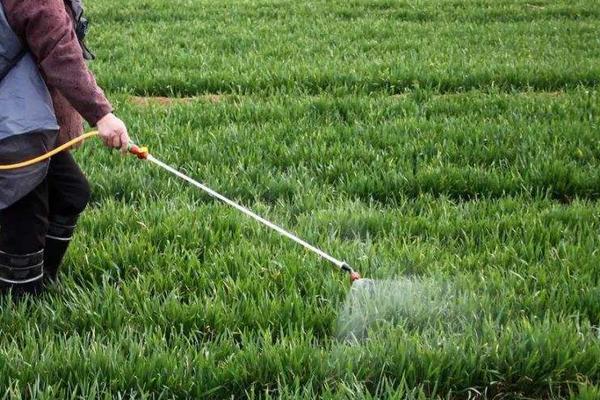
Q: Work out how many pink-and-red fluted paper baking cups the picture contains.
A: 0